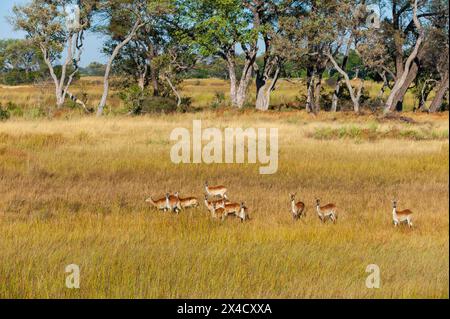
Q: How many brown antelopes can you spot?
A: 11